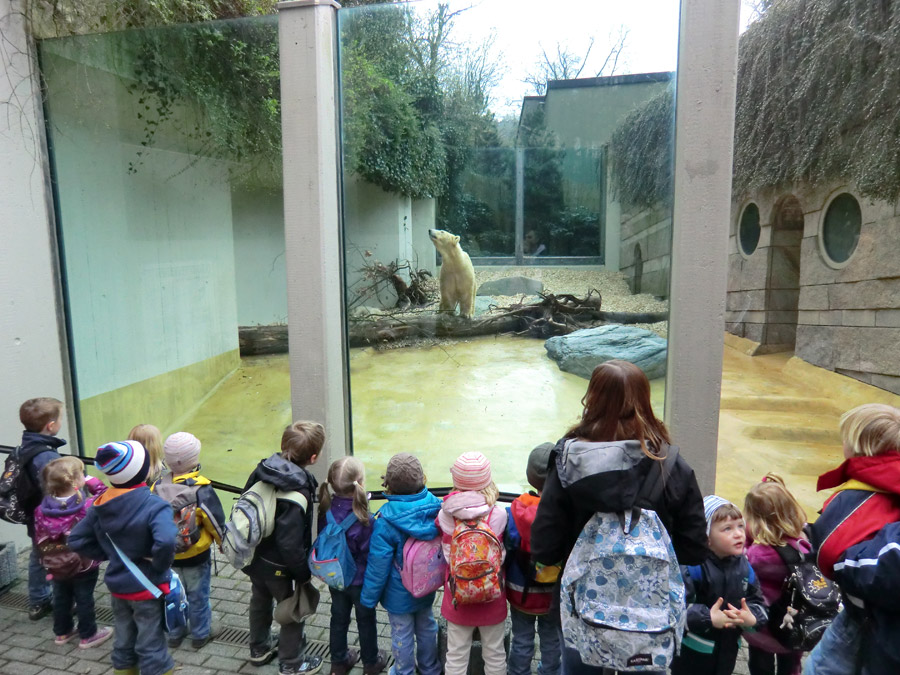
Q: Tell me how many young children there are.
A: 13